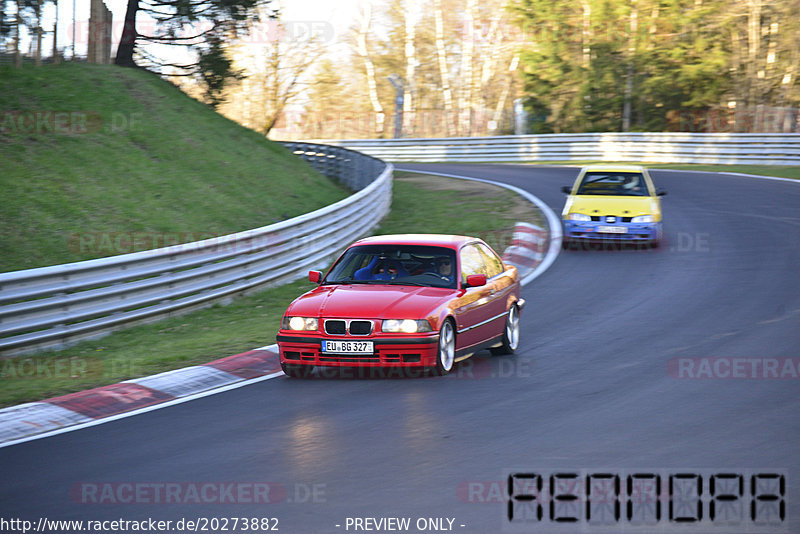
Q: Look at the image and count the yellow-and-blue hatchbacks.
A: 1